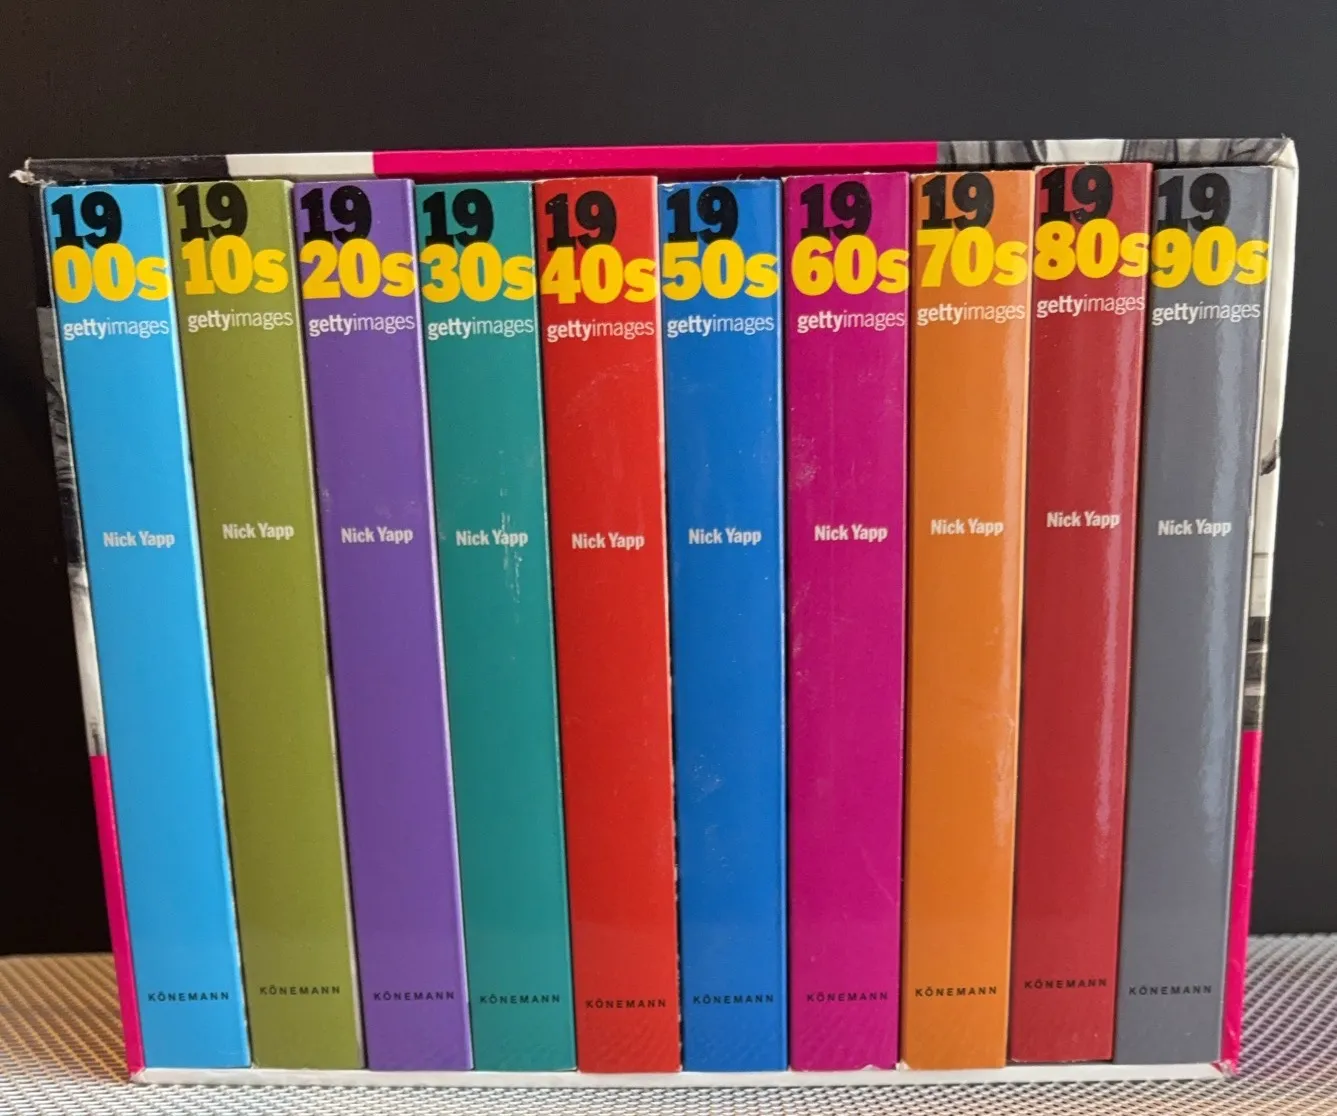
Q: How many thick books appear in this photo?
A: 10